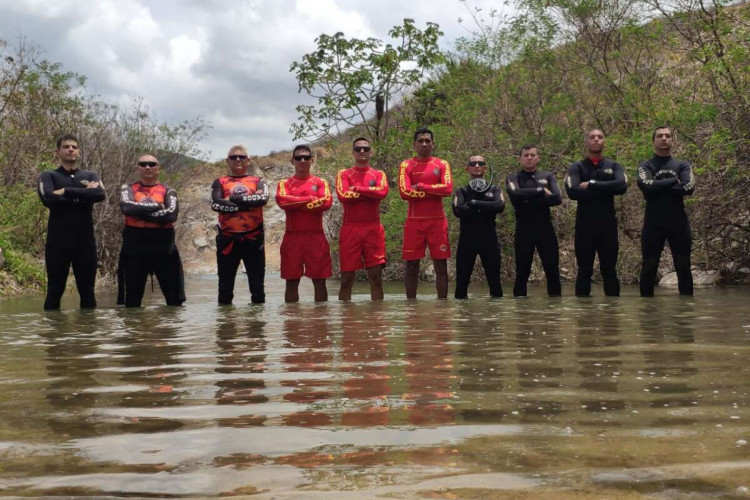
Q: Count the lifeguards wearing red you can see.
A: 3